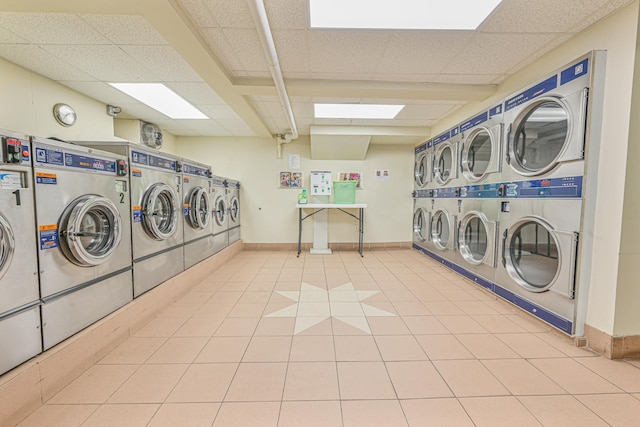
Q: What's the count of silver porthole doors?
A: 14